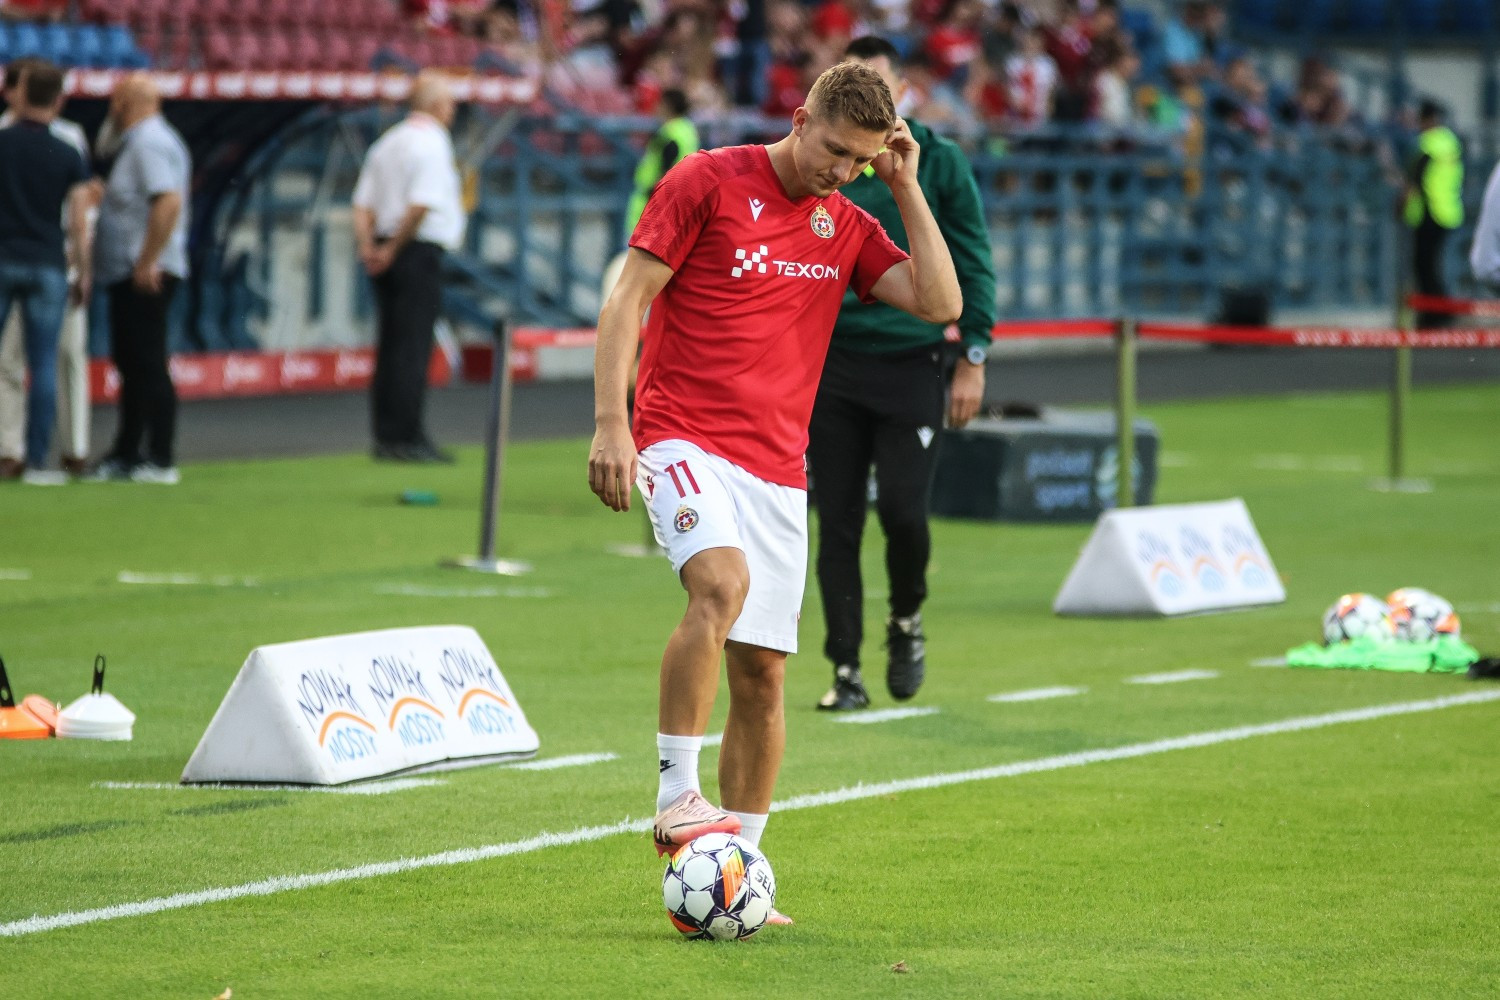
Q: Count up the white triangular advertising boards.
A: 2